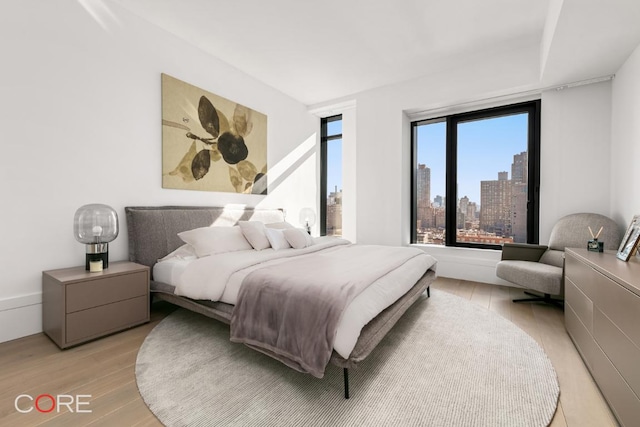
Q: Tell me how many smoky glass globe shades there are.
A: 2